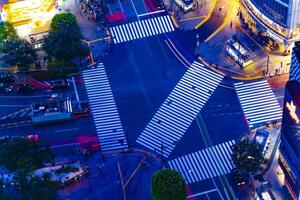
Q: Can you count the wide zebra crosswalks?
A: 5